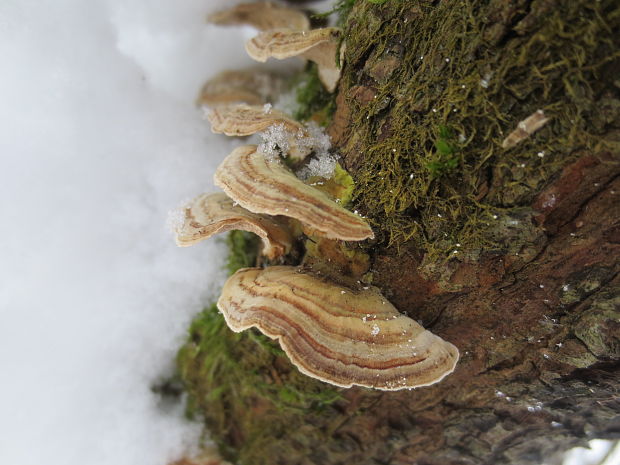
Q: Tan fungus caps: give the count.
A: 7